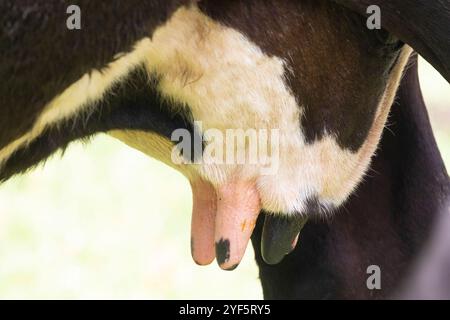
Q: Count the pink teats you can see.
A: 2